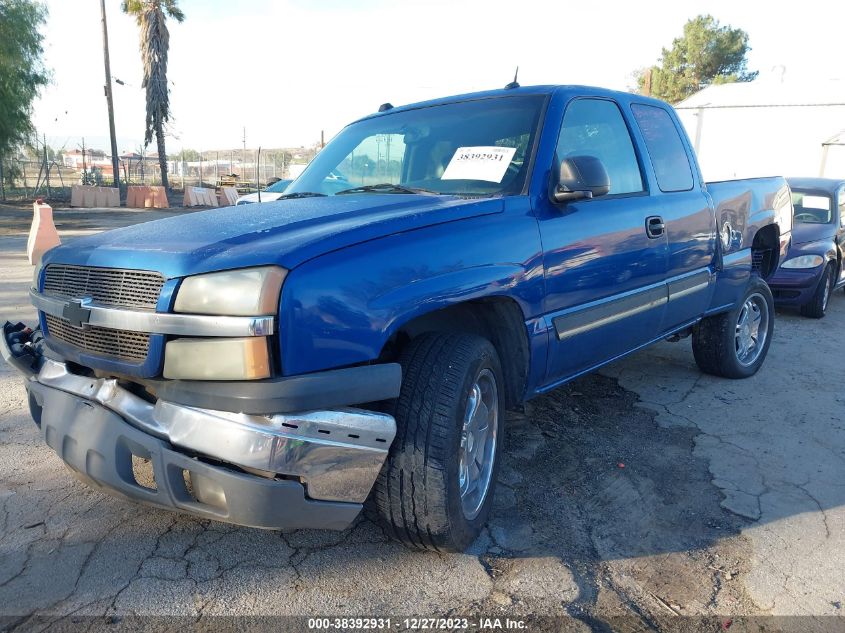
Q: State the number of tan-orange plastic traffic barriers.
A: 5